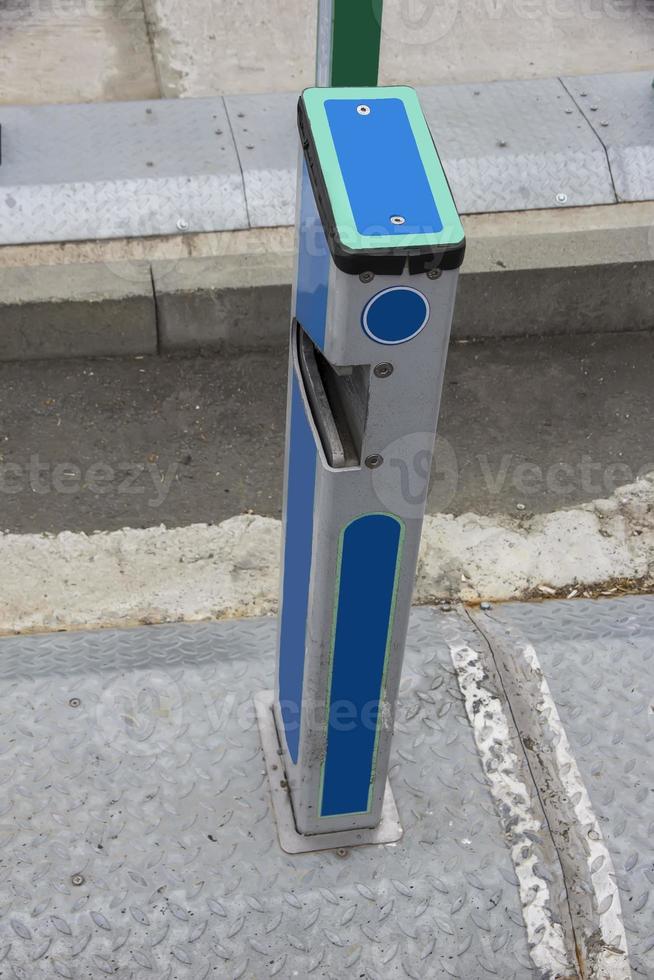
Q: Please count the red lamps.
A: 0